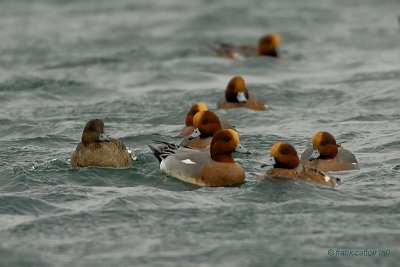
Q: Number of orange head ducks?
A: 7